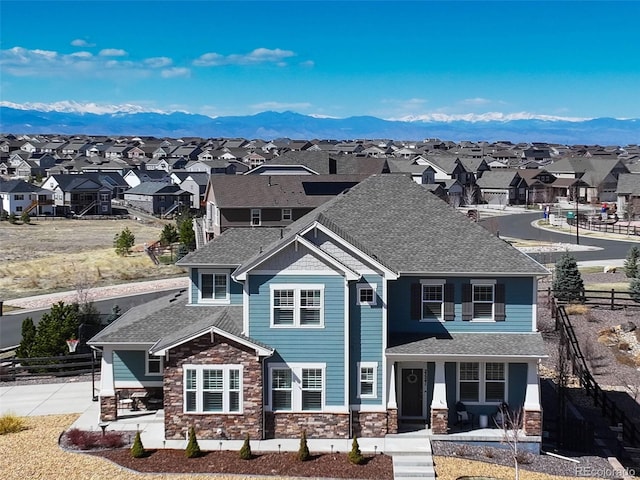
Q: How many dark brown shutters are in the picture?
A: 4